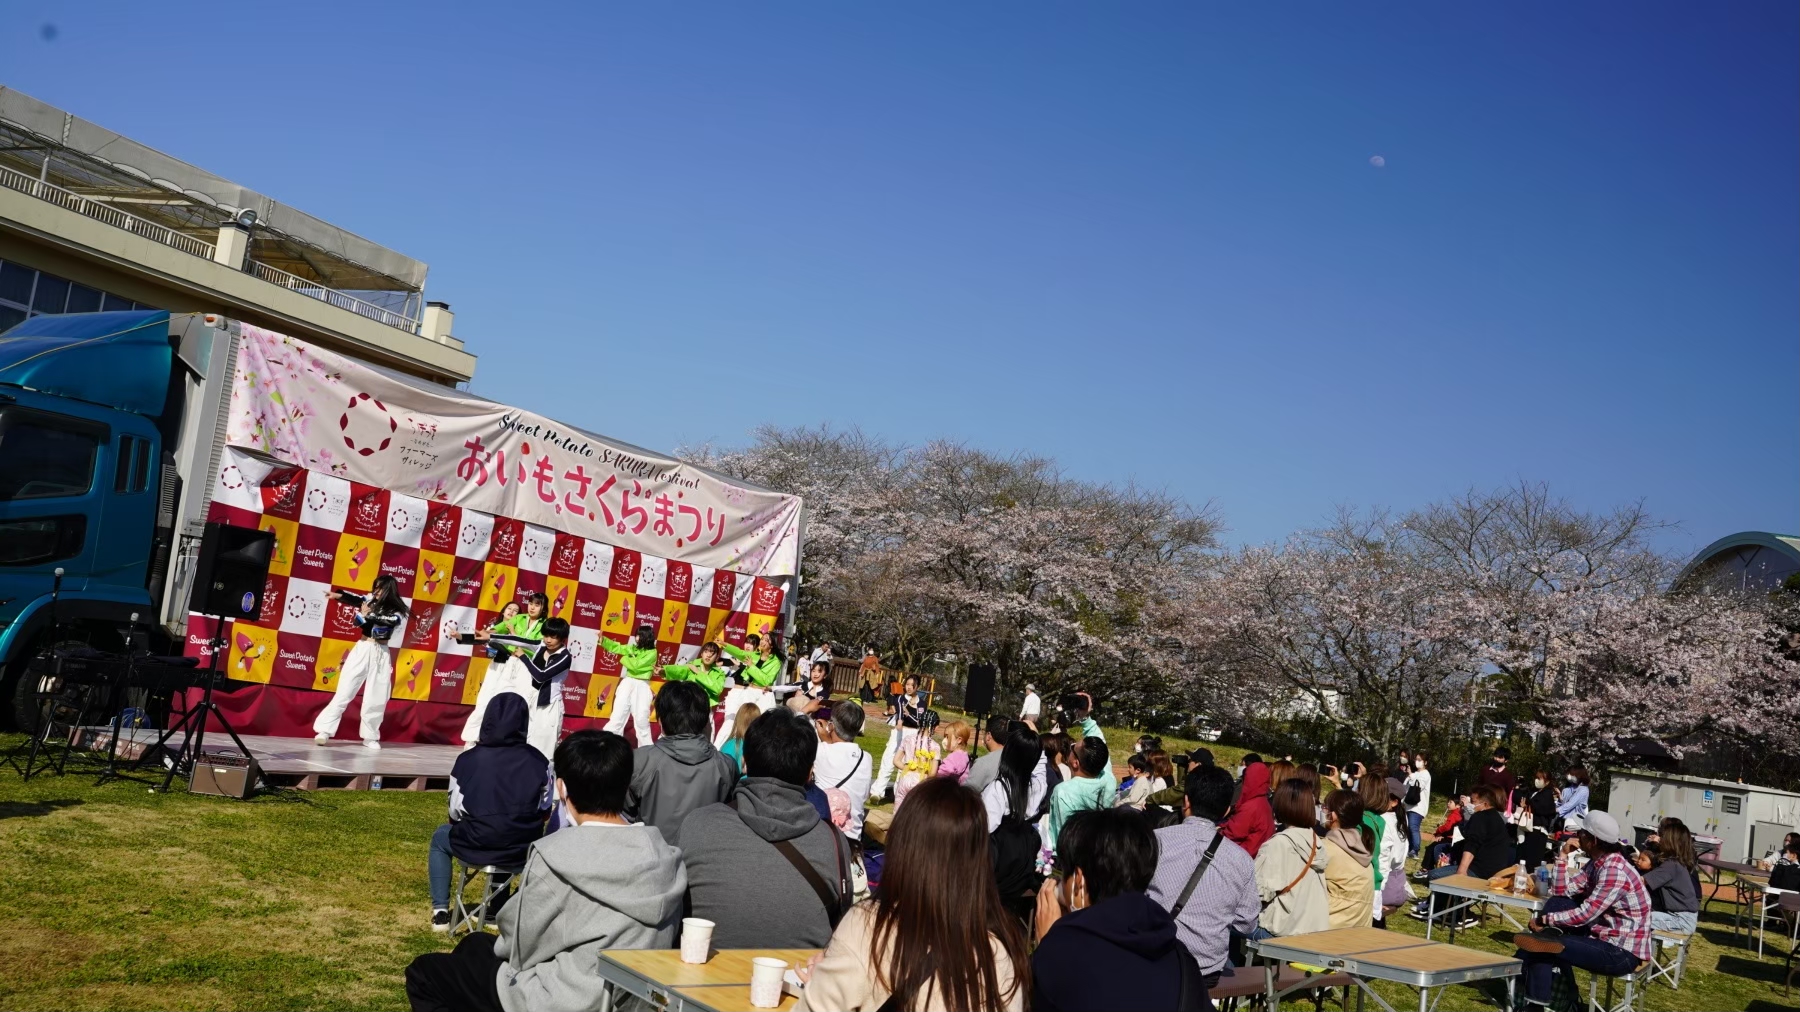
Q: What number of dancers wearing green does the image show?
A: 4